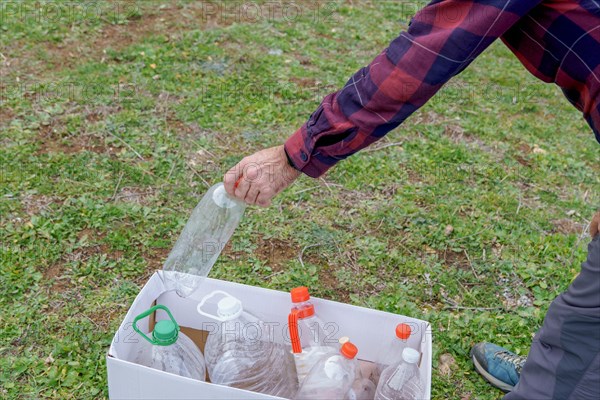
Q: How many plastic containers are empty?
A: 7